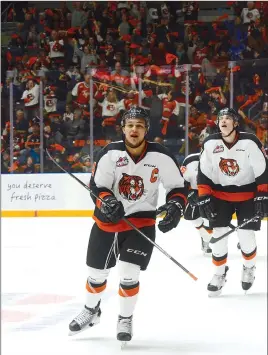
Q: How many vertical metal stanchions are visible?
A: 6